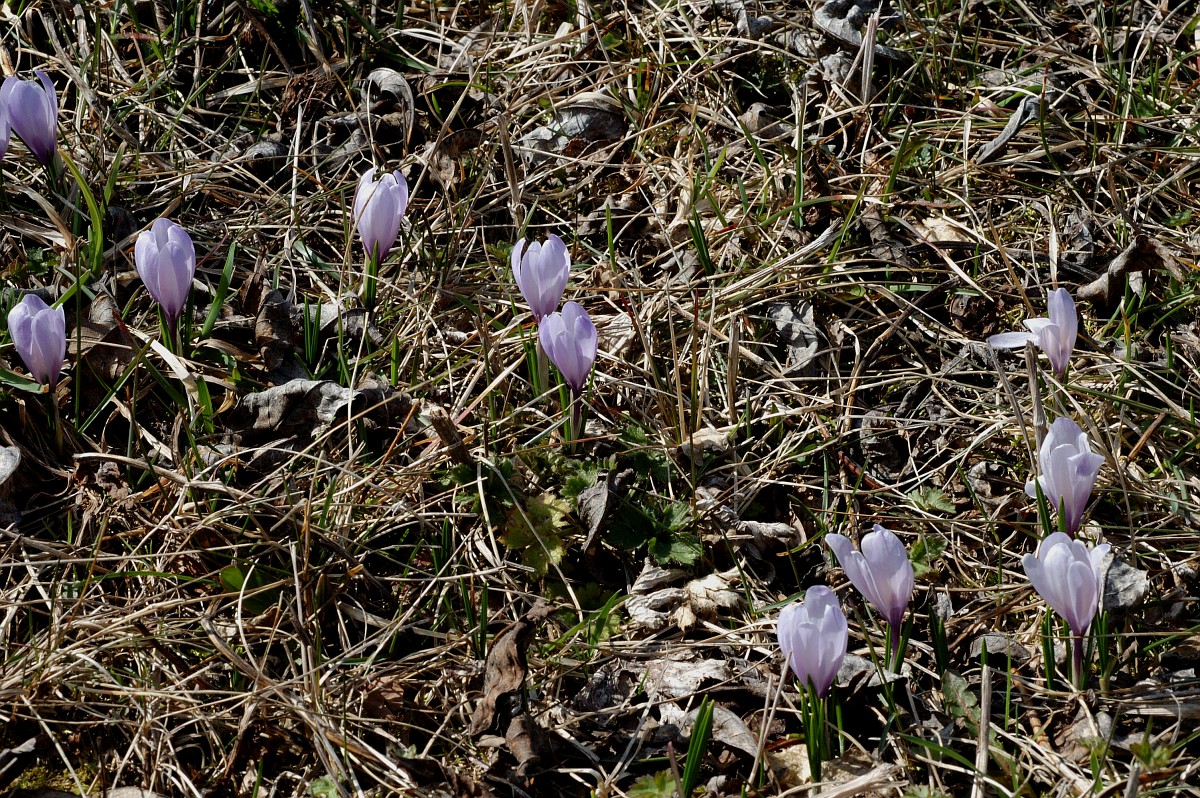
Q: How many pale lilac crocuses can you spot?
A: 12